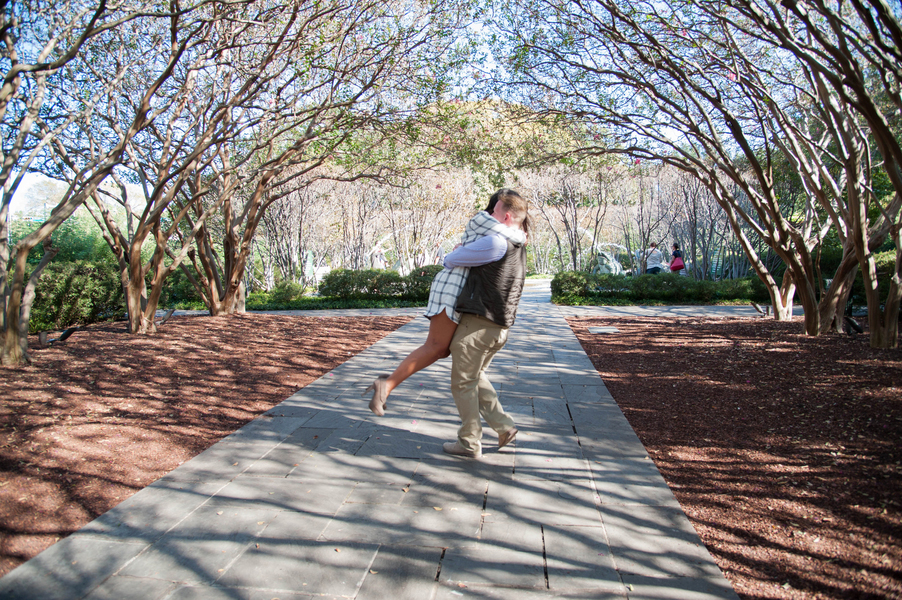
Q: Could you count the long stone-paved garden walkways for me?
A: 1